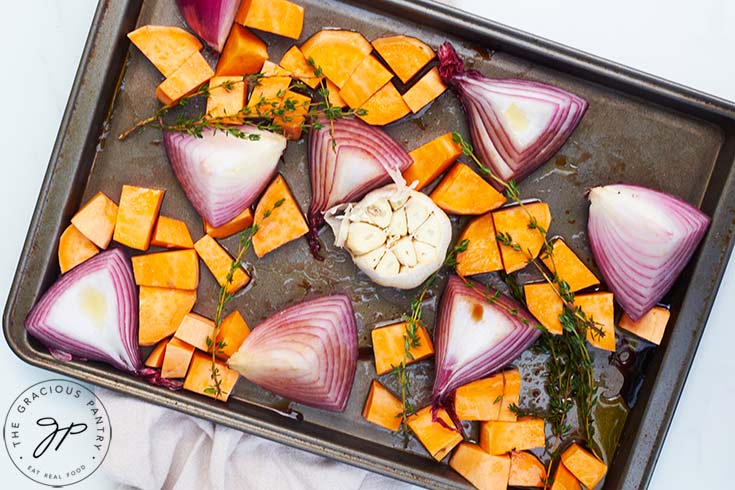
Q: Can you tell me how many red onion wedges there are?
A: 8